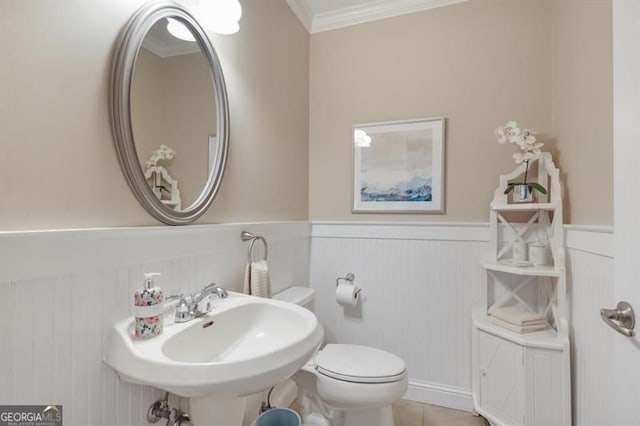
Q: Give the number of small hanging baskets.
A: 0